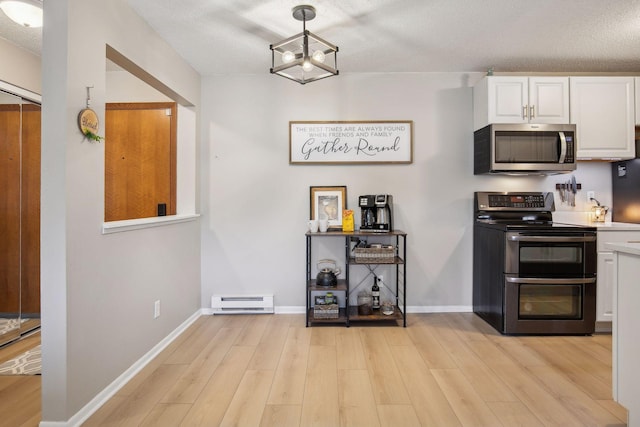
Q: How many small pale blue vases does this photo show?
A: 0